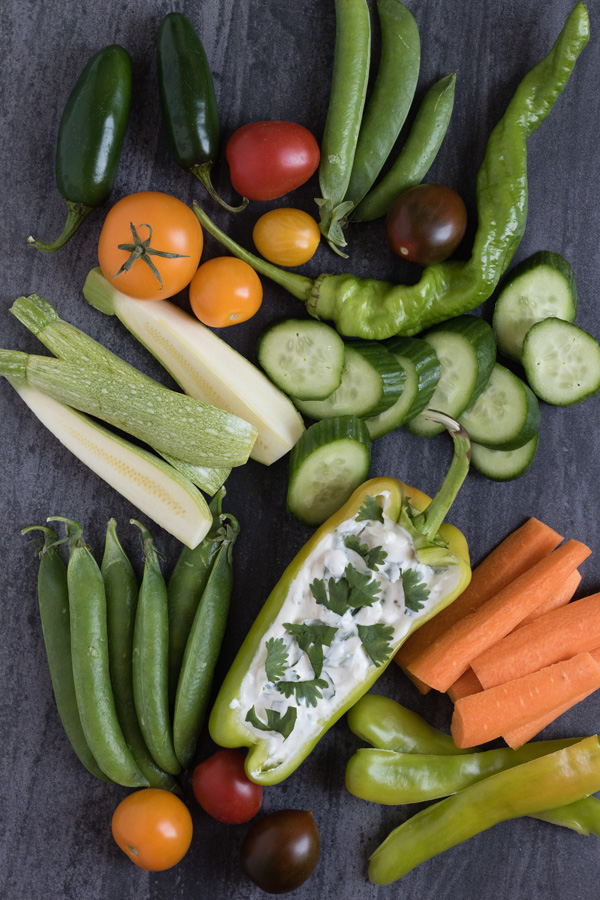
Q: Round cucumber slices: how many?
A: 9